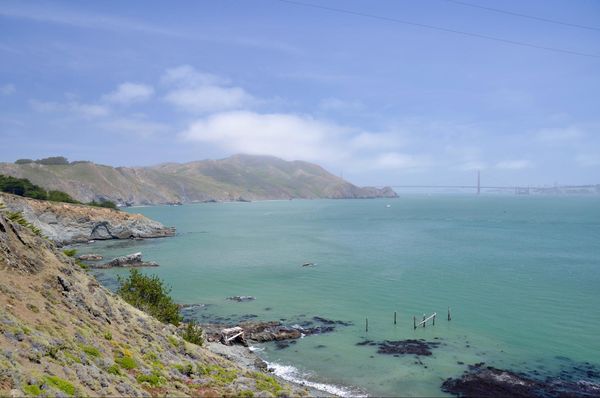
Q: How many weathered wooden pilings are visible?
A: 6